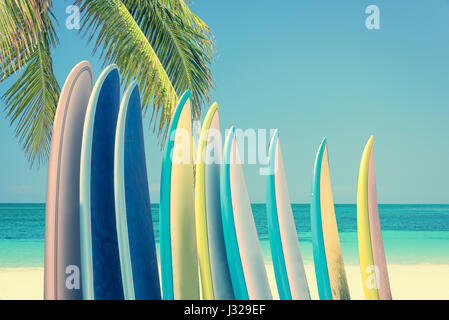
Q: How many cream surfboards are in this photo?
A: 2